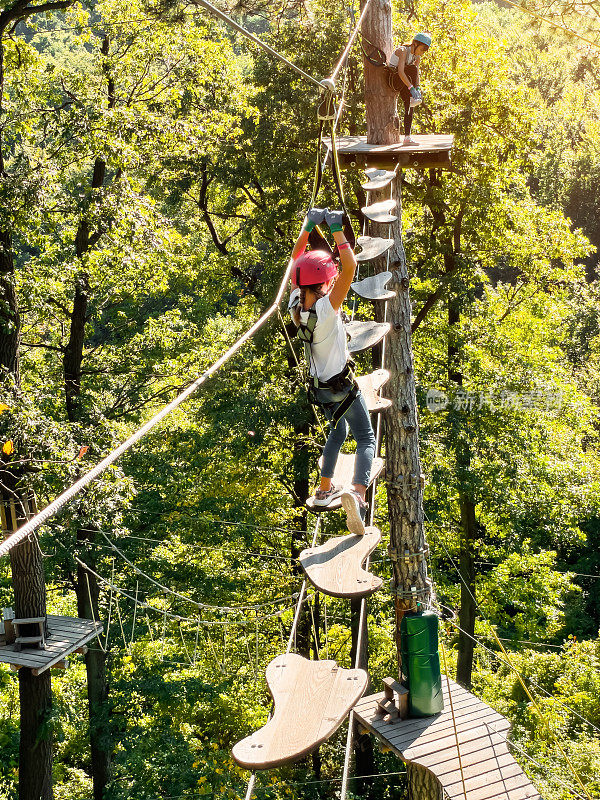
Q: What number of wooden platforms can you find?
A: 3